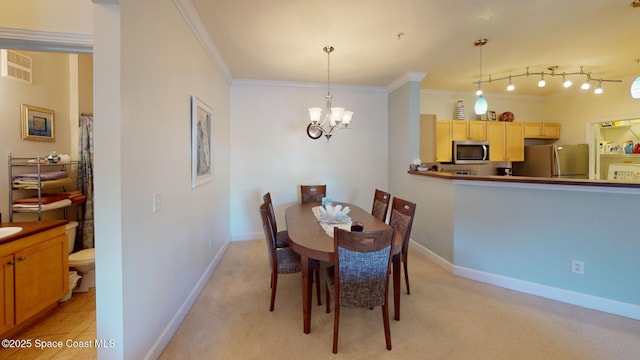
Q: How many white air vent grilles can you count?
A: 1